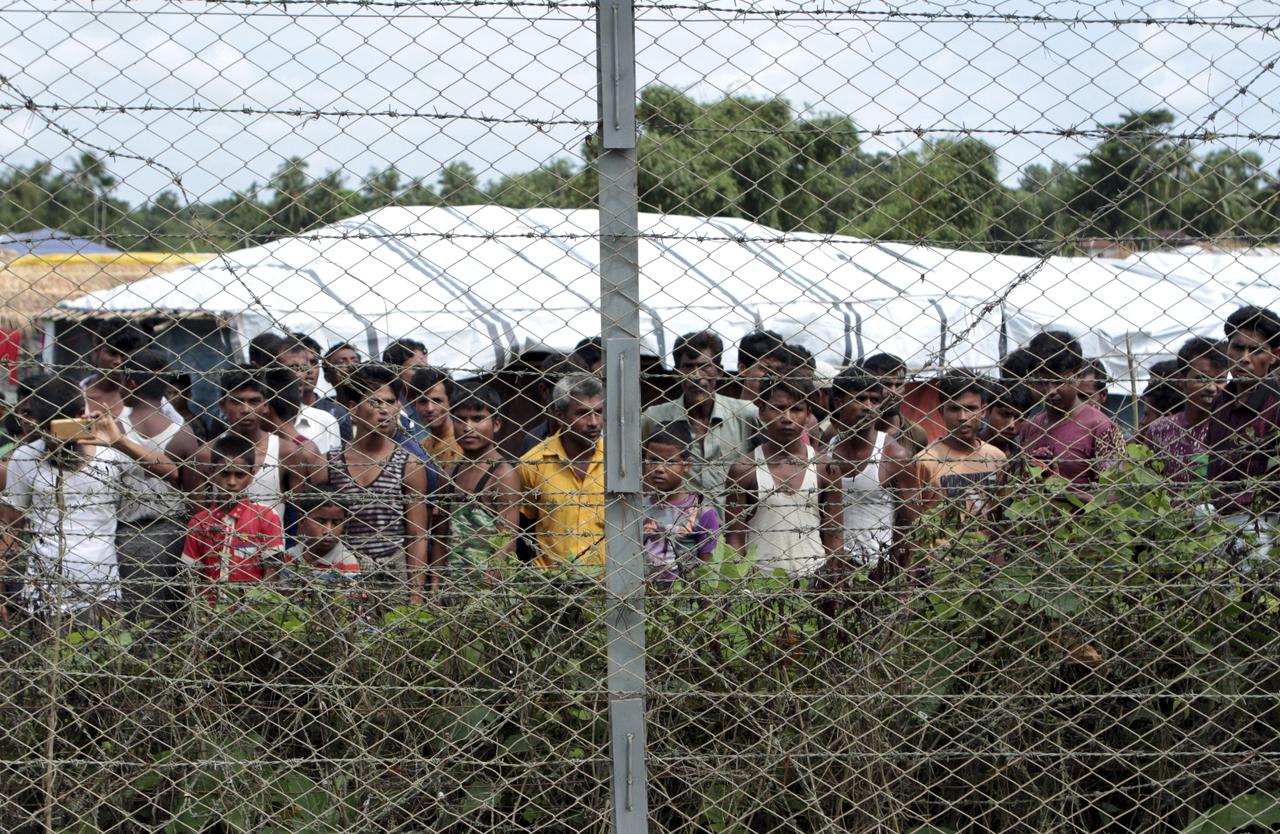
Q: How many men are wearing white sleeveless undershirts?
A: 4